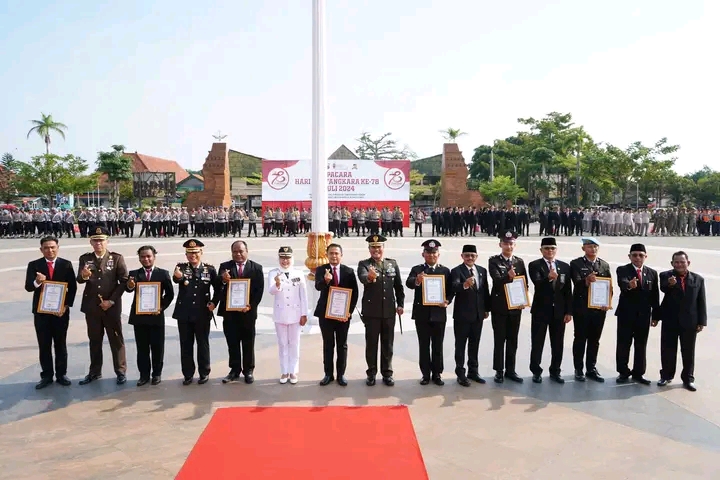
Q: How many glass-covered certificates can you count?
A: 7